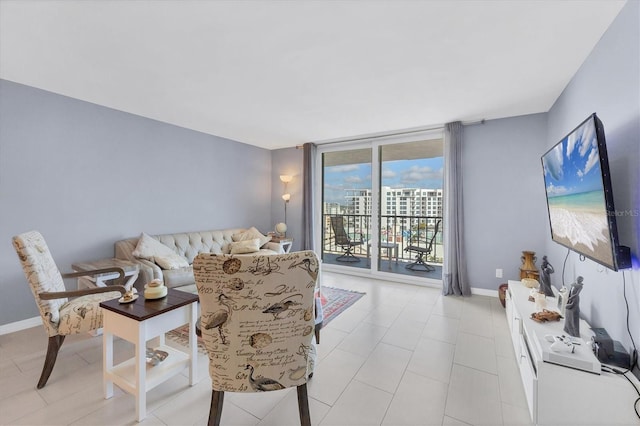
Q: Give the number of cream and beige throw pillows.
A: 4